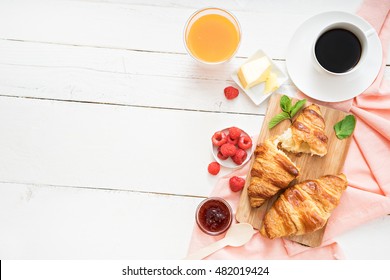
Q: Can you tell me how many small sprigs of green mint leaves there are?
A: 2